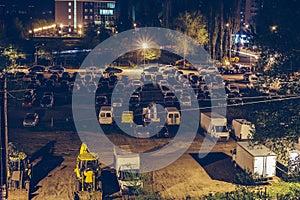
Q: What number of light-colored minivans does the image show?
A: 2